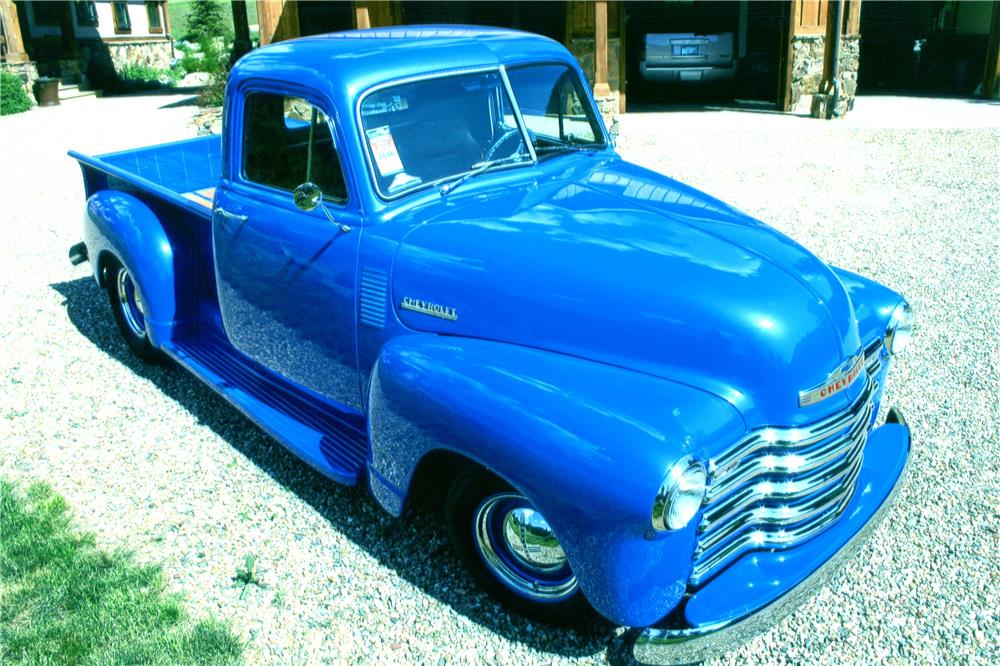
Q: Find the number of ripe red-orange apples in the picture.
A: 0